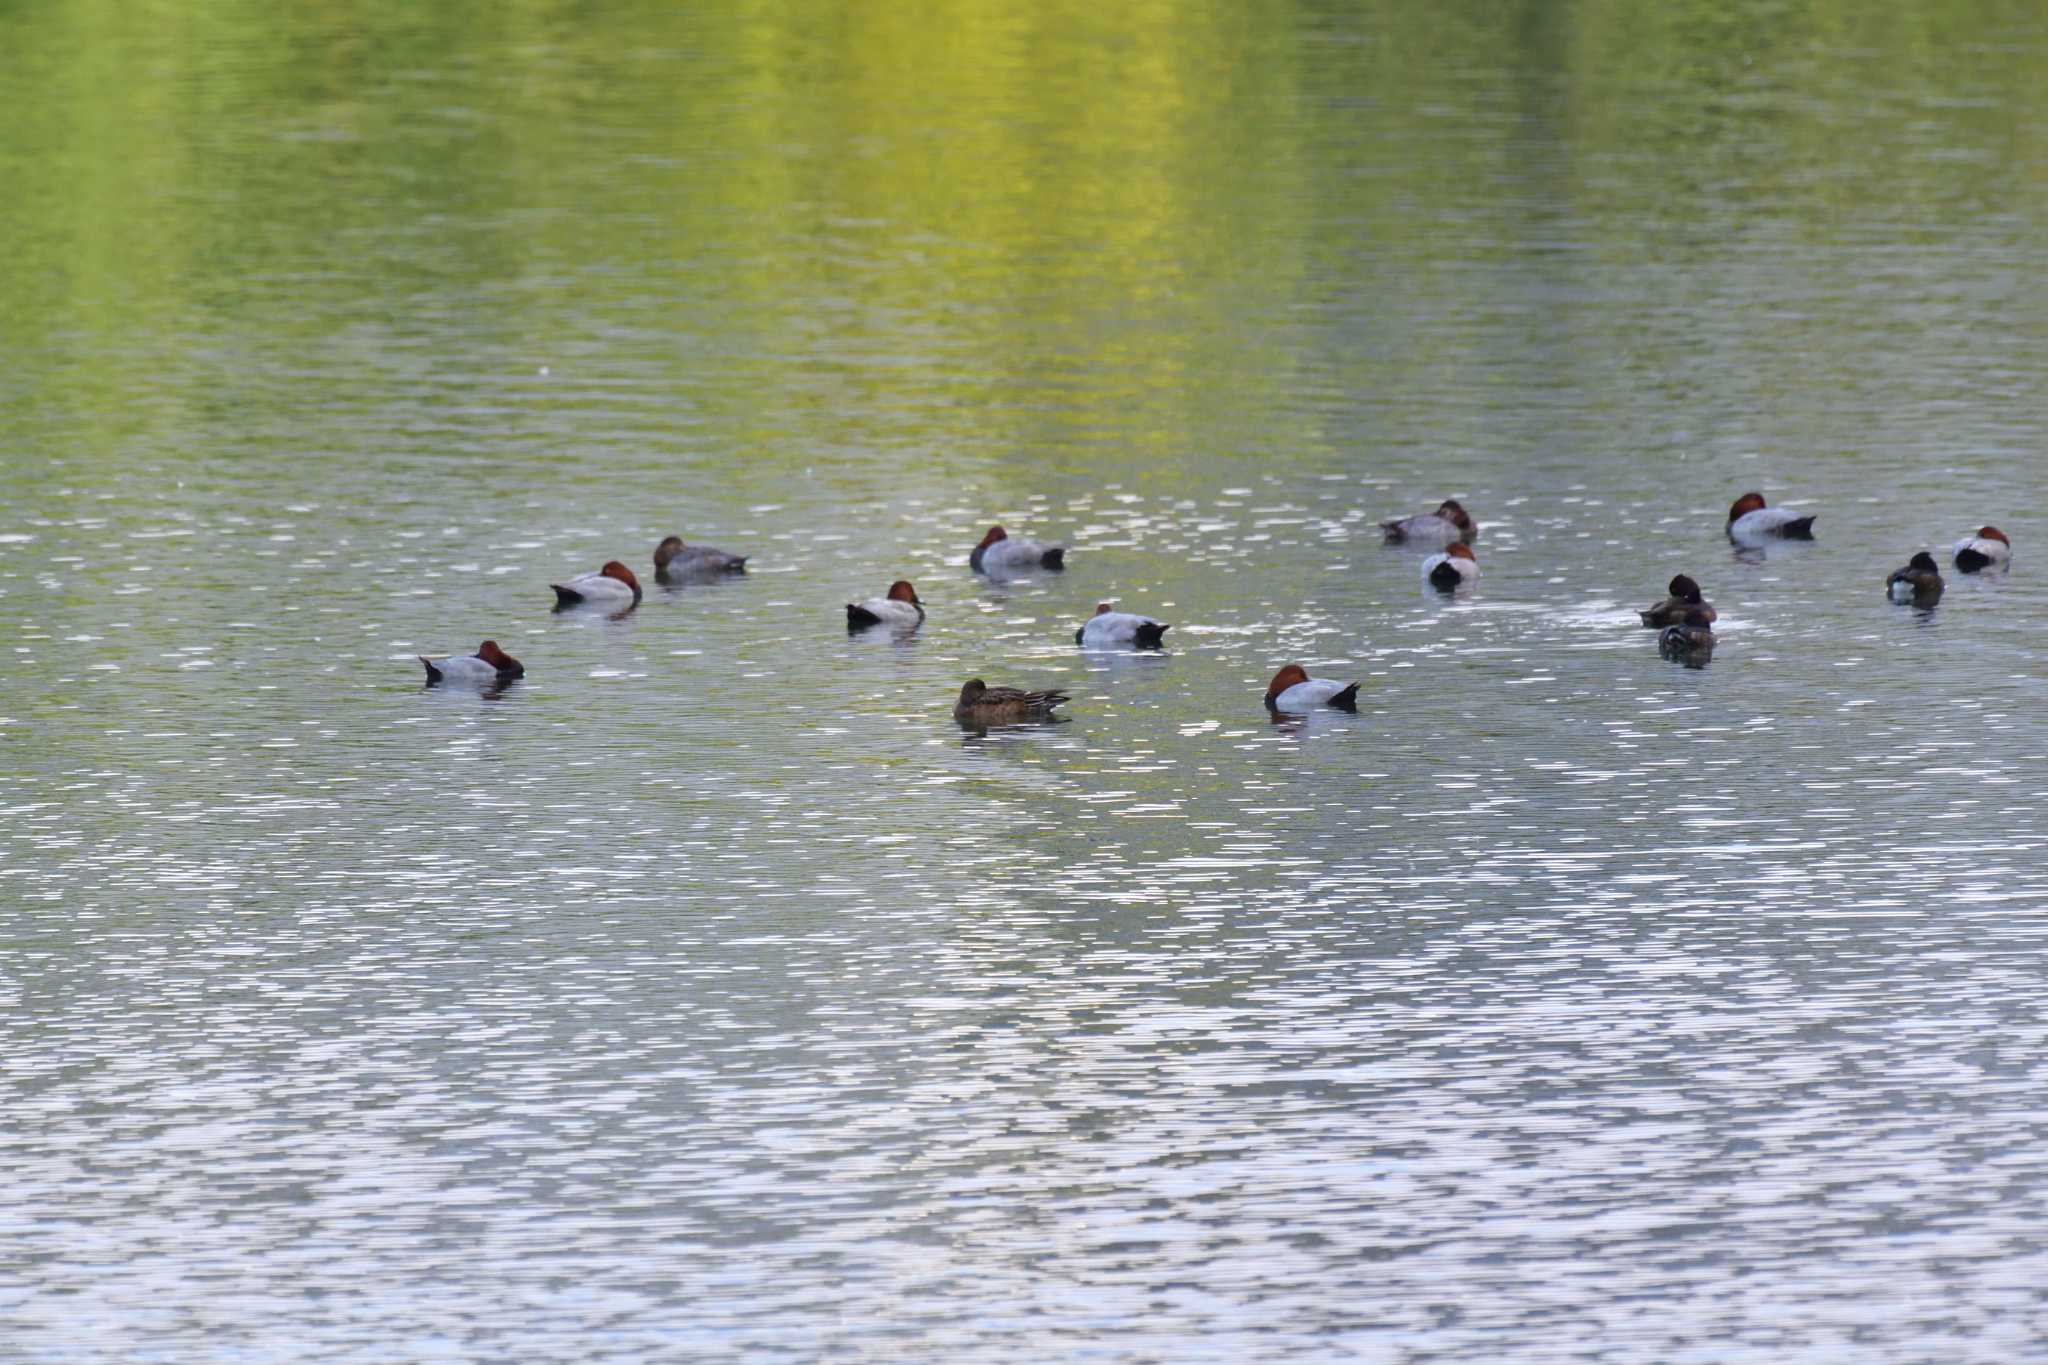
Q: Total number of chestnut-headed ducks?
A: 9